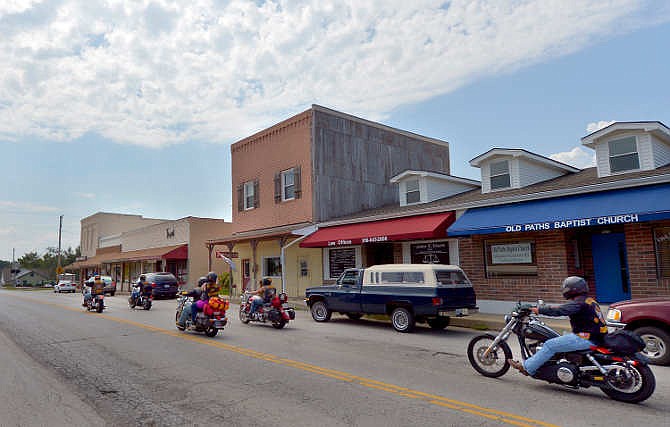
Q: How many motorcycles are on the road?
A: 5